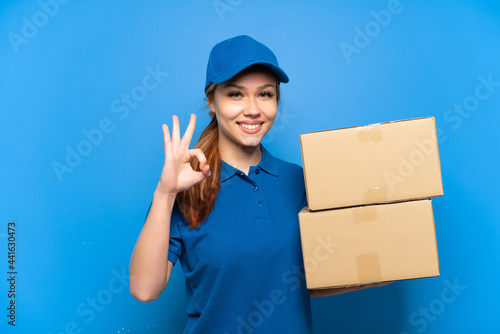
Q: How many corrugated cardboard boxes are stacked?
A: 2